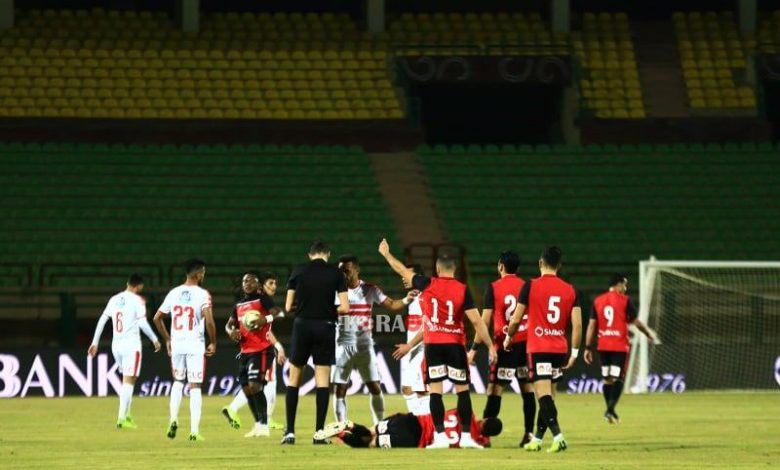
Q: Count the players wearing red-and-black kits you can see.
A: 6